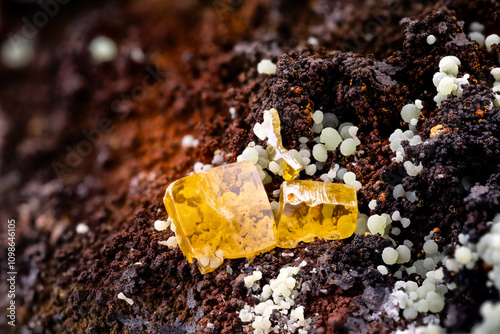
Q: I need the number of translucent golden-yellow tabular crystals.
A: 3